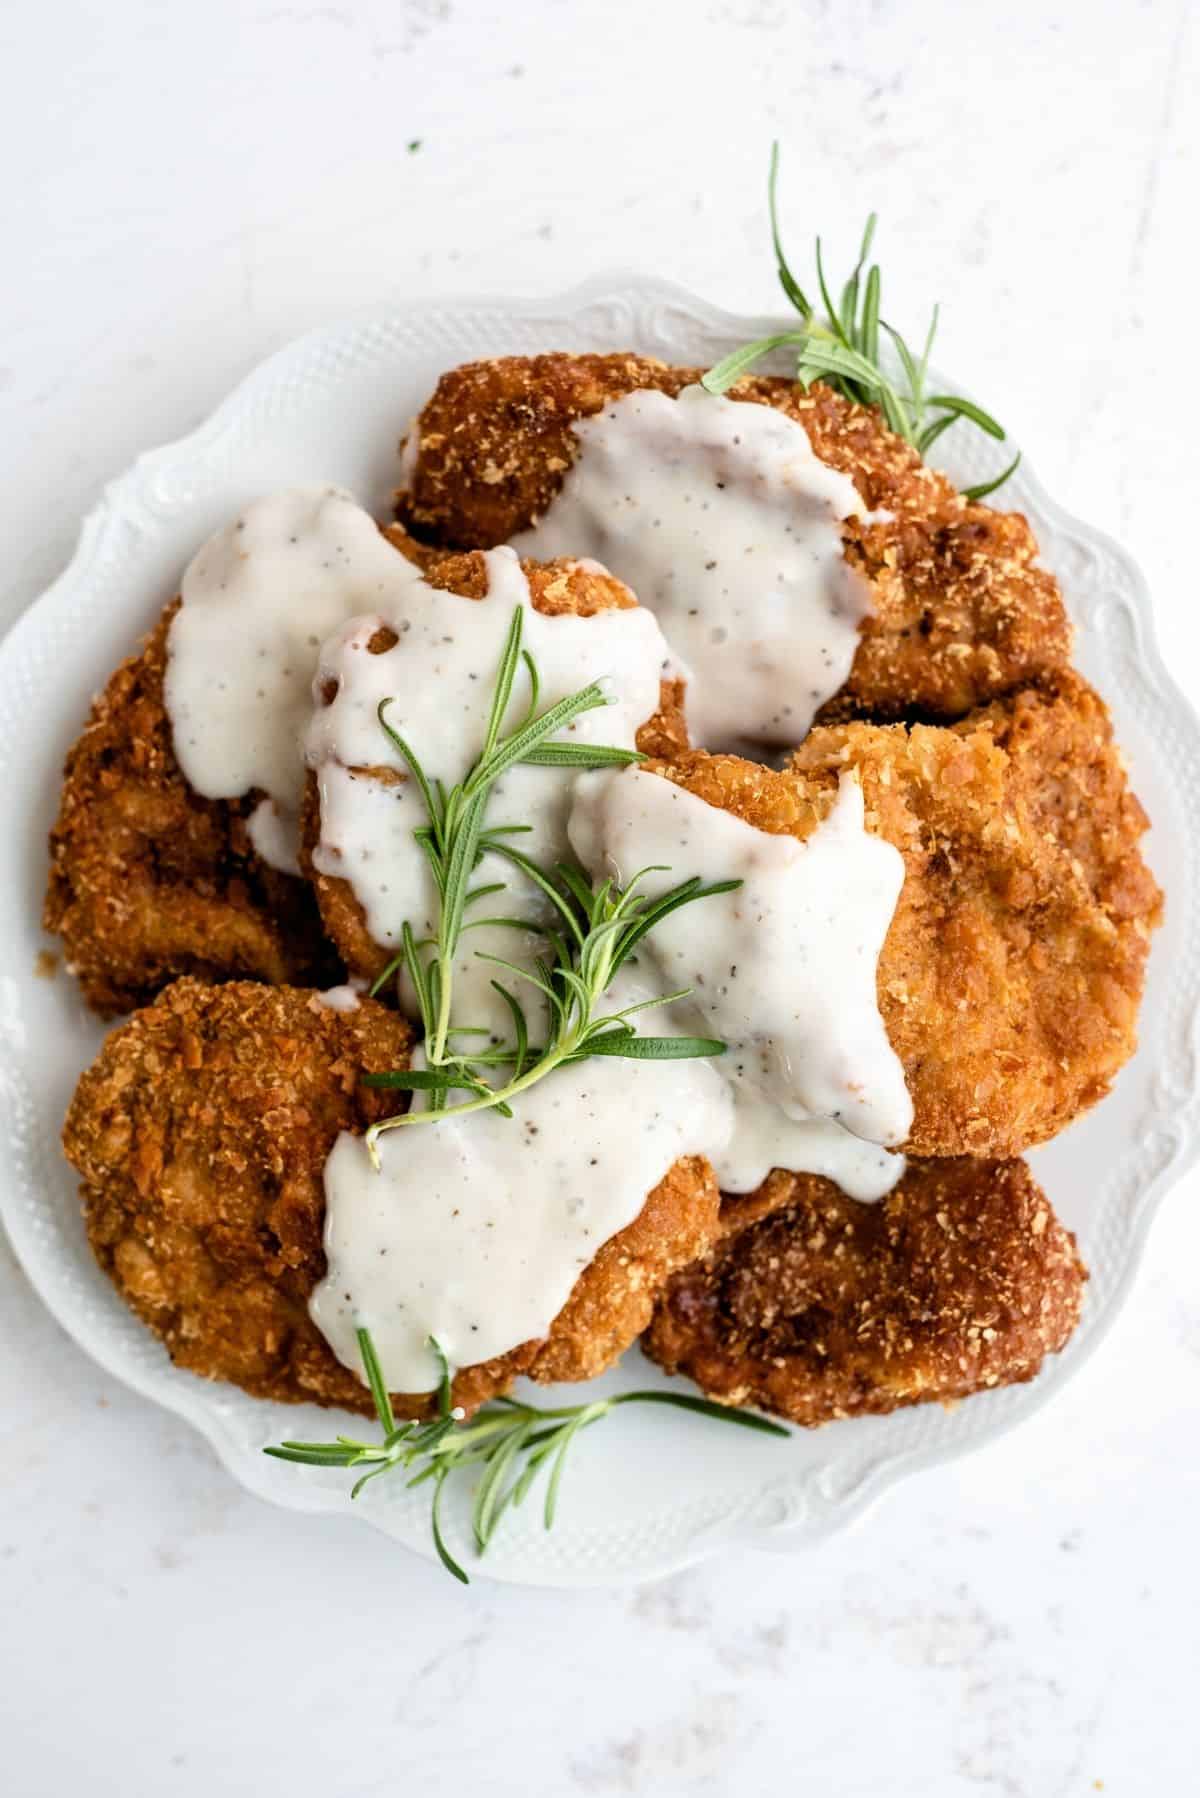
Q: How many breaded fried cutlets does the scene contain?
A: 6